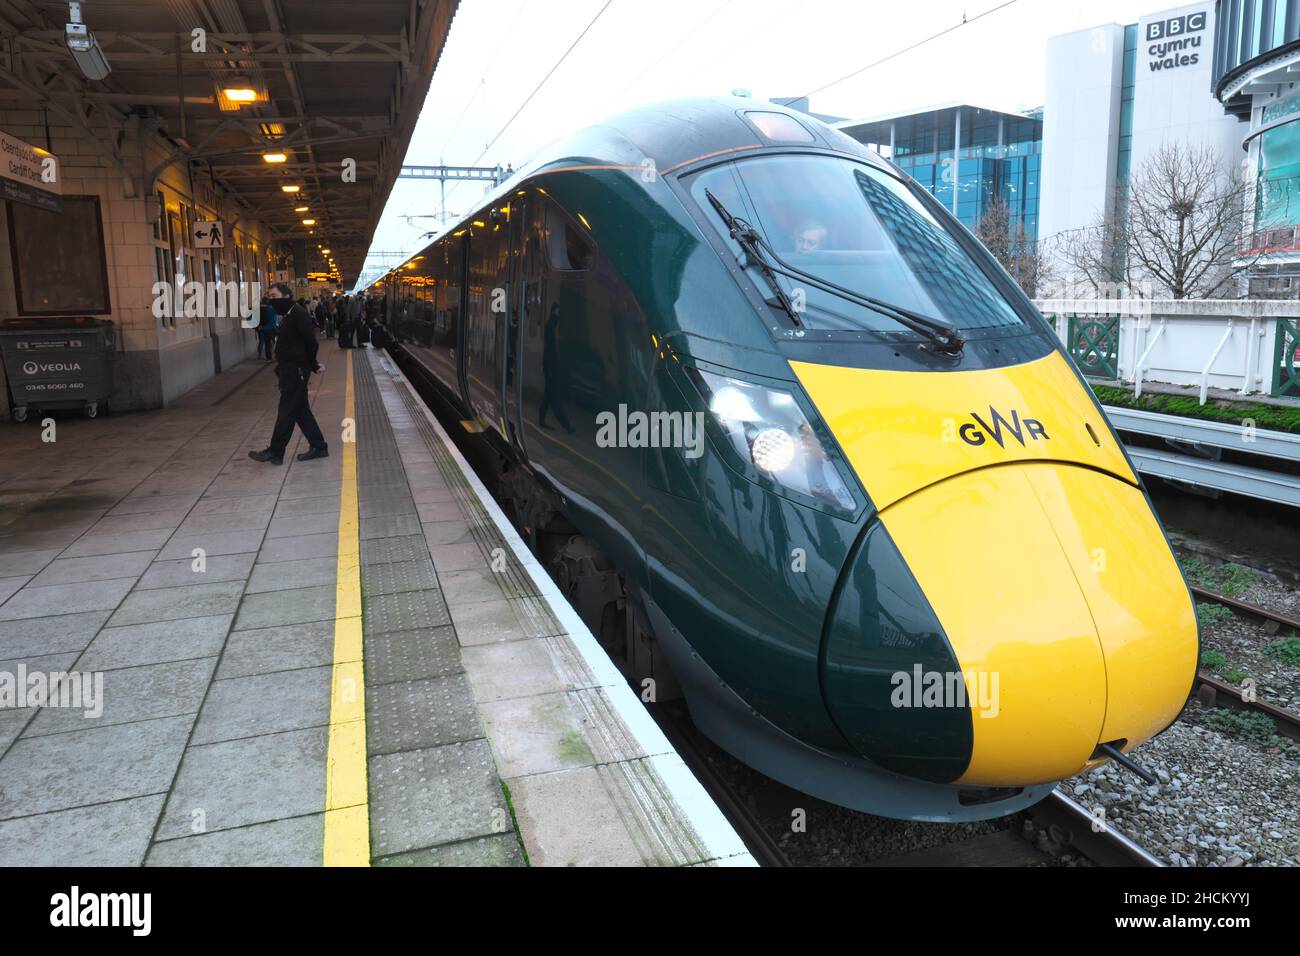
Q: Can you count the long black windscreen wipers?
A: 1